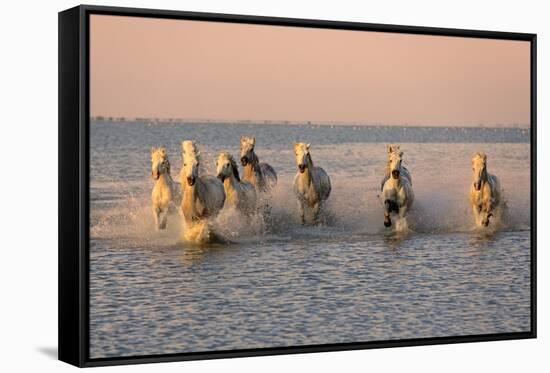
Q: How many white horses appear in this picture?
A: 7